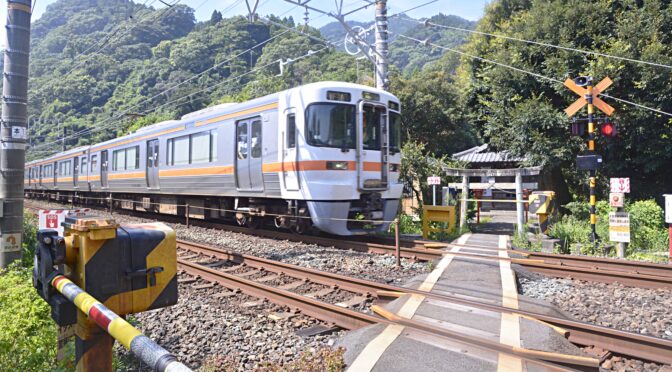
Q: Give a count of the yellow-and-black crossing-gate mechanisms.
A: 2